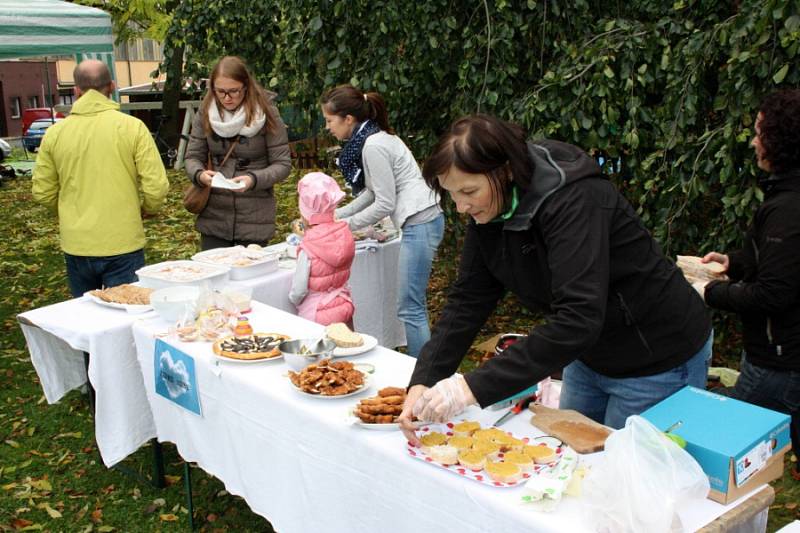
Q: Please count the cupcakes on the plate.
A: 11